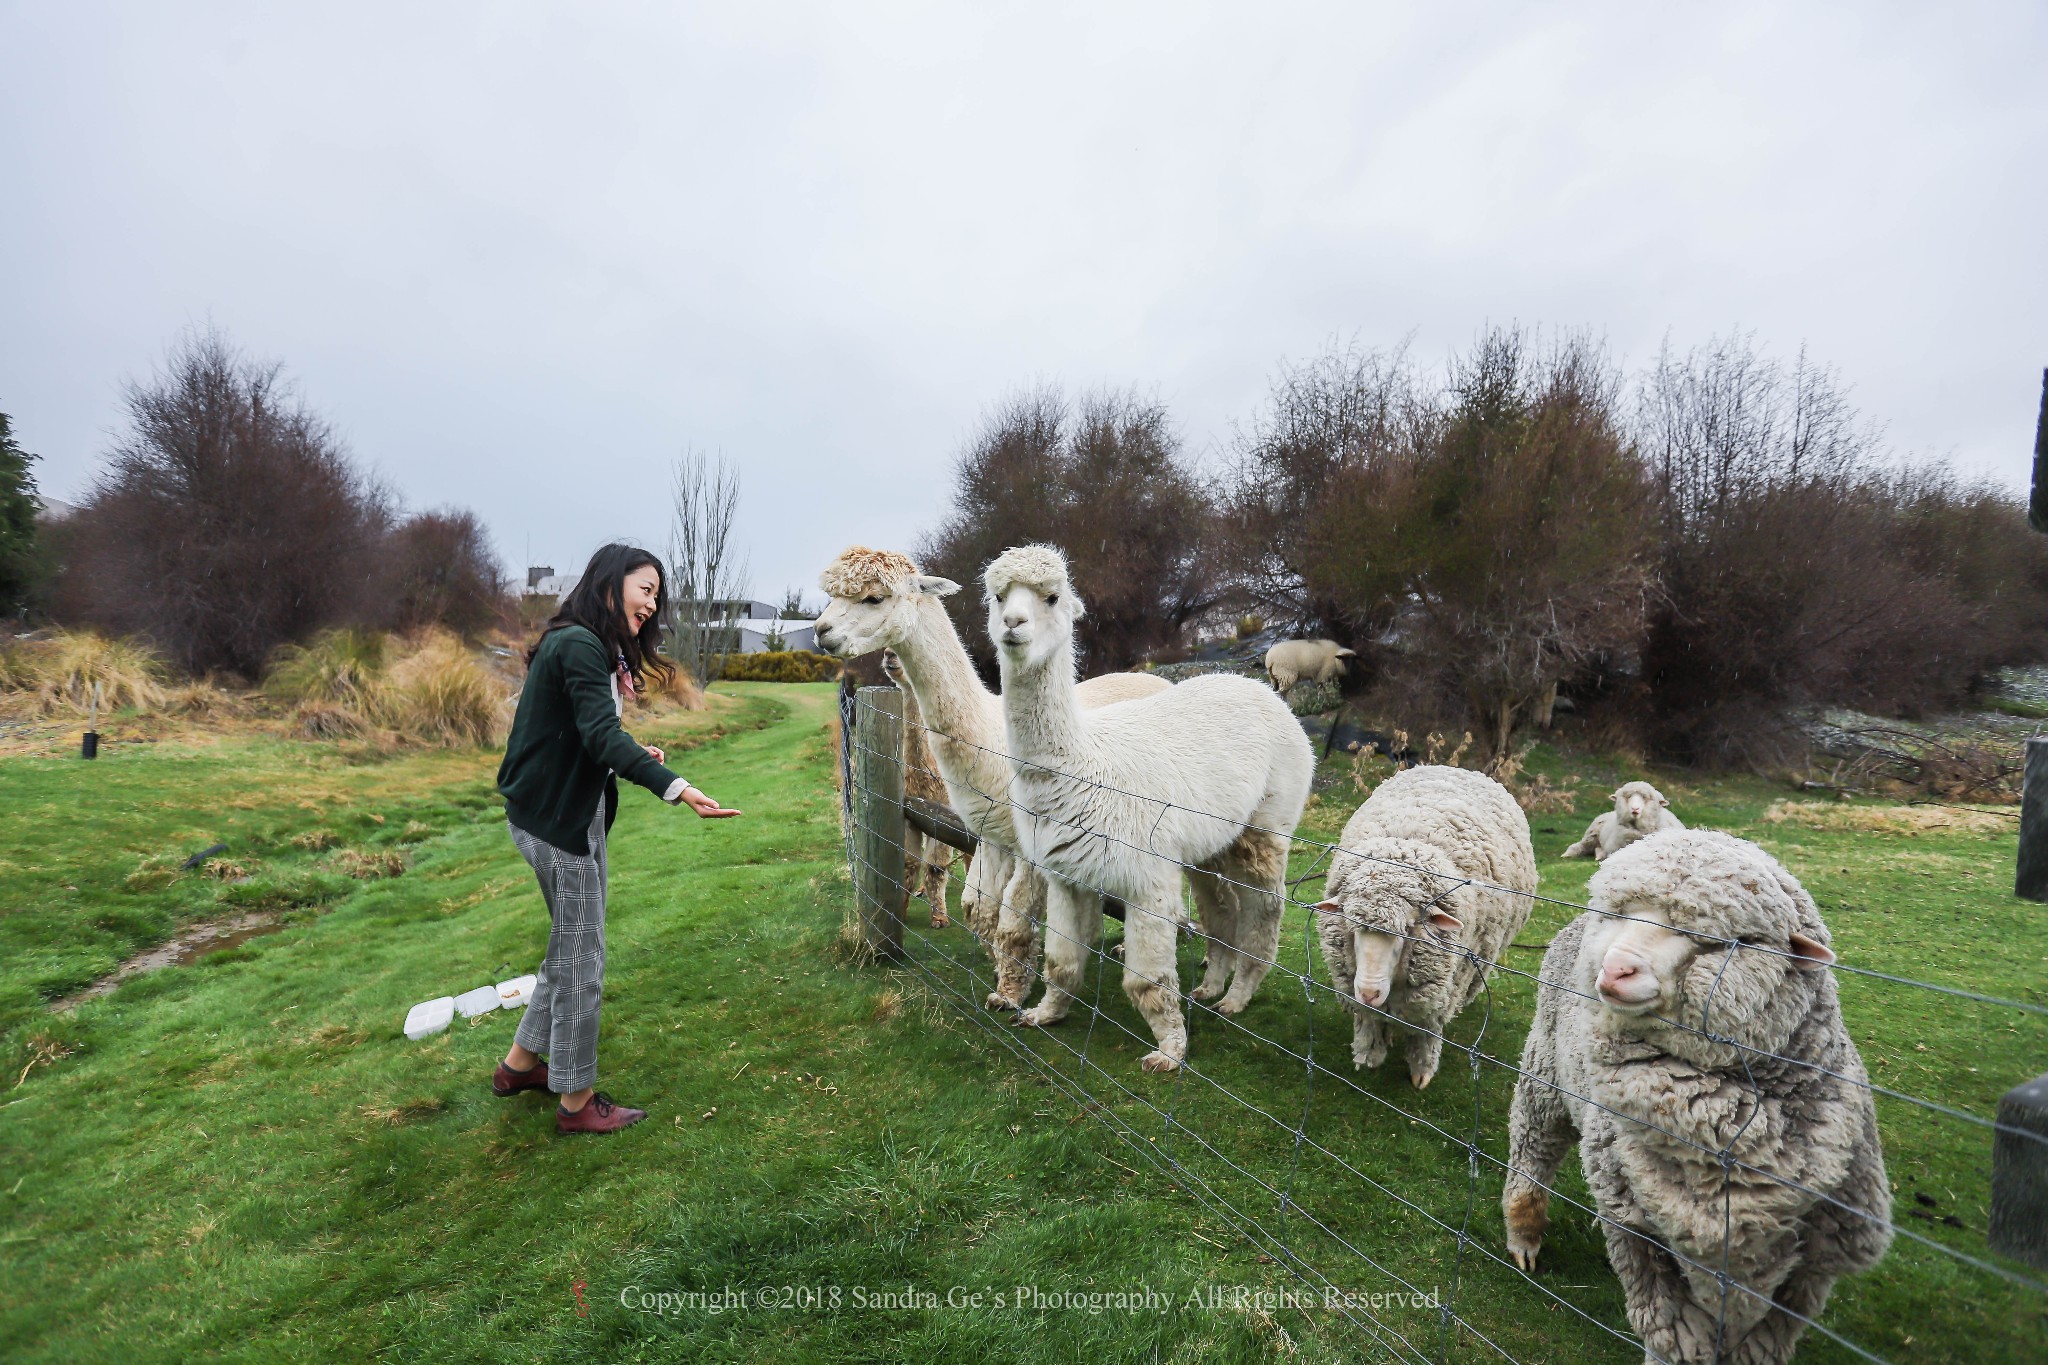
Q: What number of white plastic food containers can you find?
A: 3